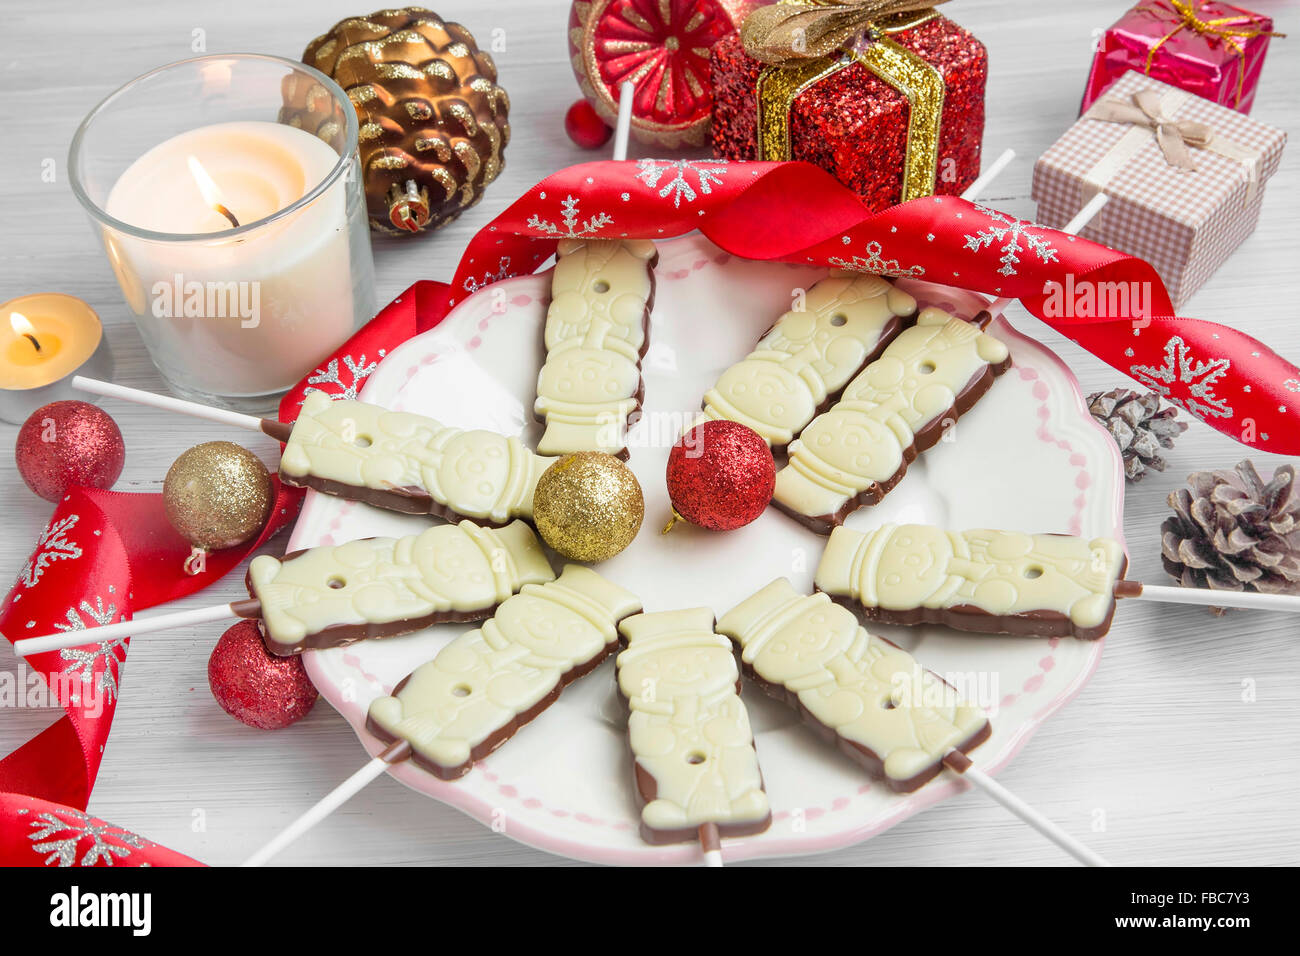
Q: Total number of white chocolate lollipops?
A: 9